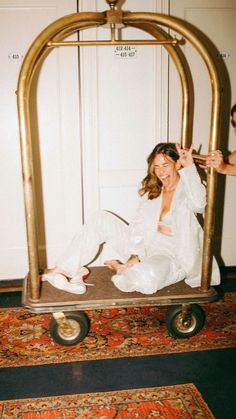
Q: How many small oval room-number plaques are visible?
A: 2